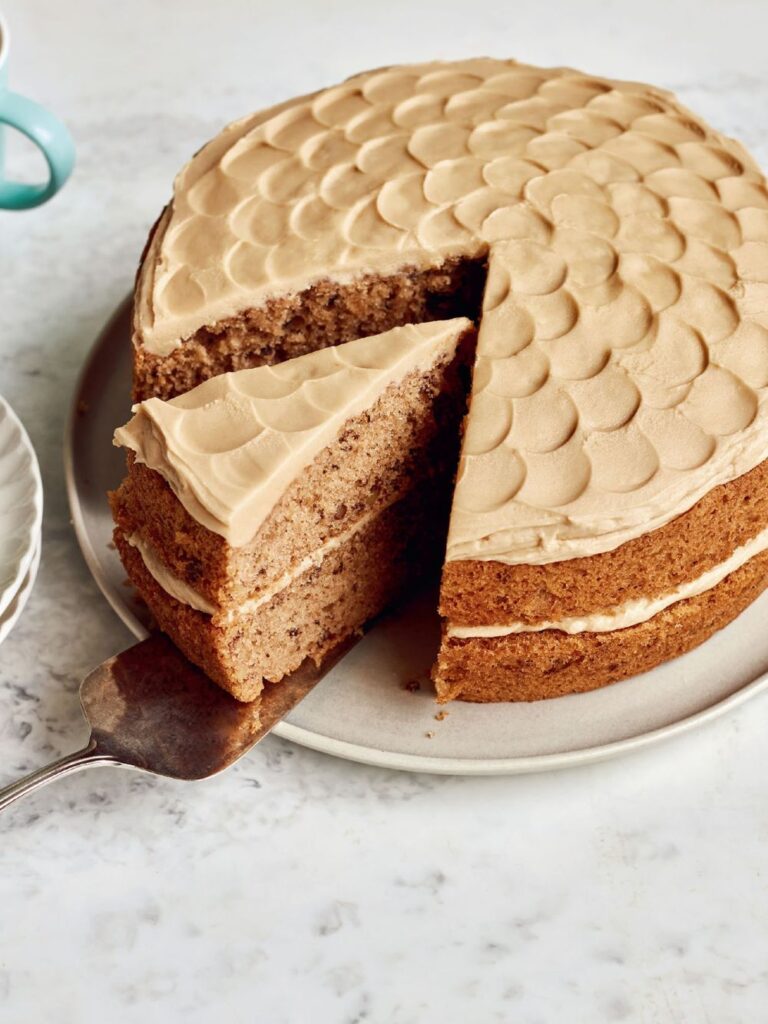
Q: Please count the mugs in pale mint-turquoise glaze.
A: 1